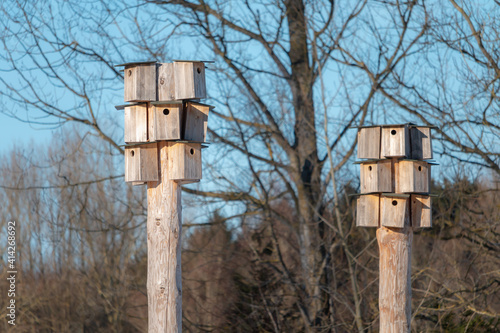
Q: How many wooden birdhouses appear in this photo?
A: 15